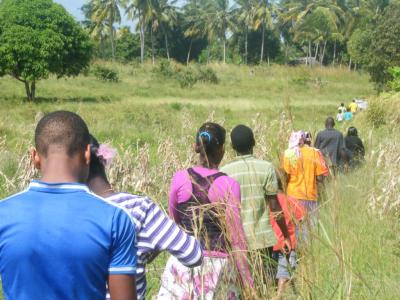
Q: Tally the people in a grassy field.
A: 12